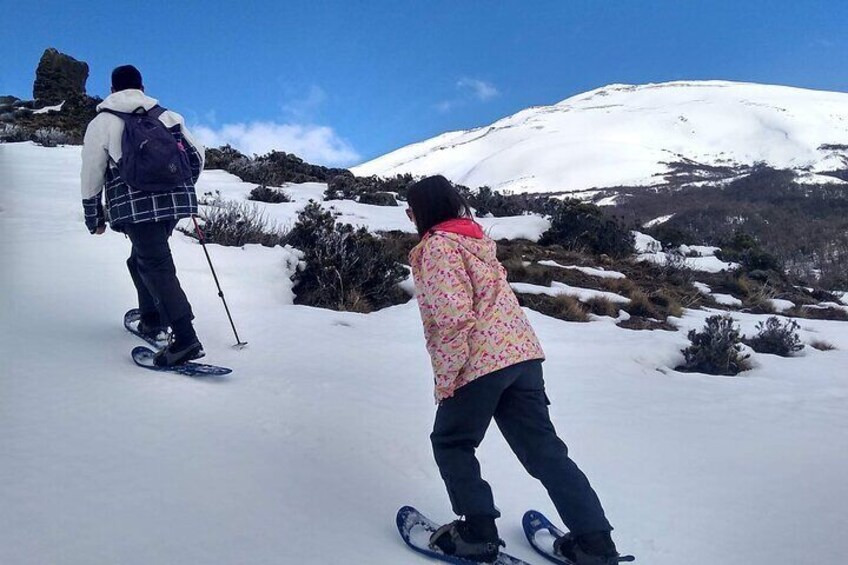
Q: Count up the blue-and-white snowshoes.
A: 4